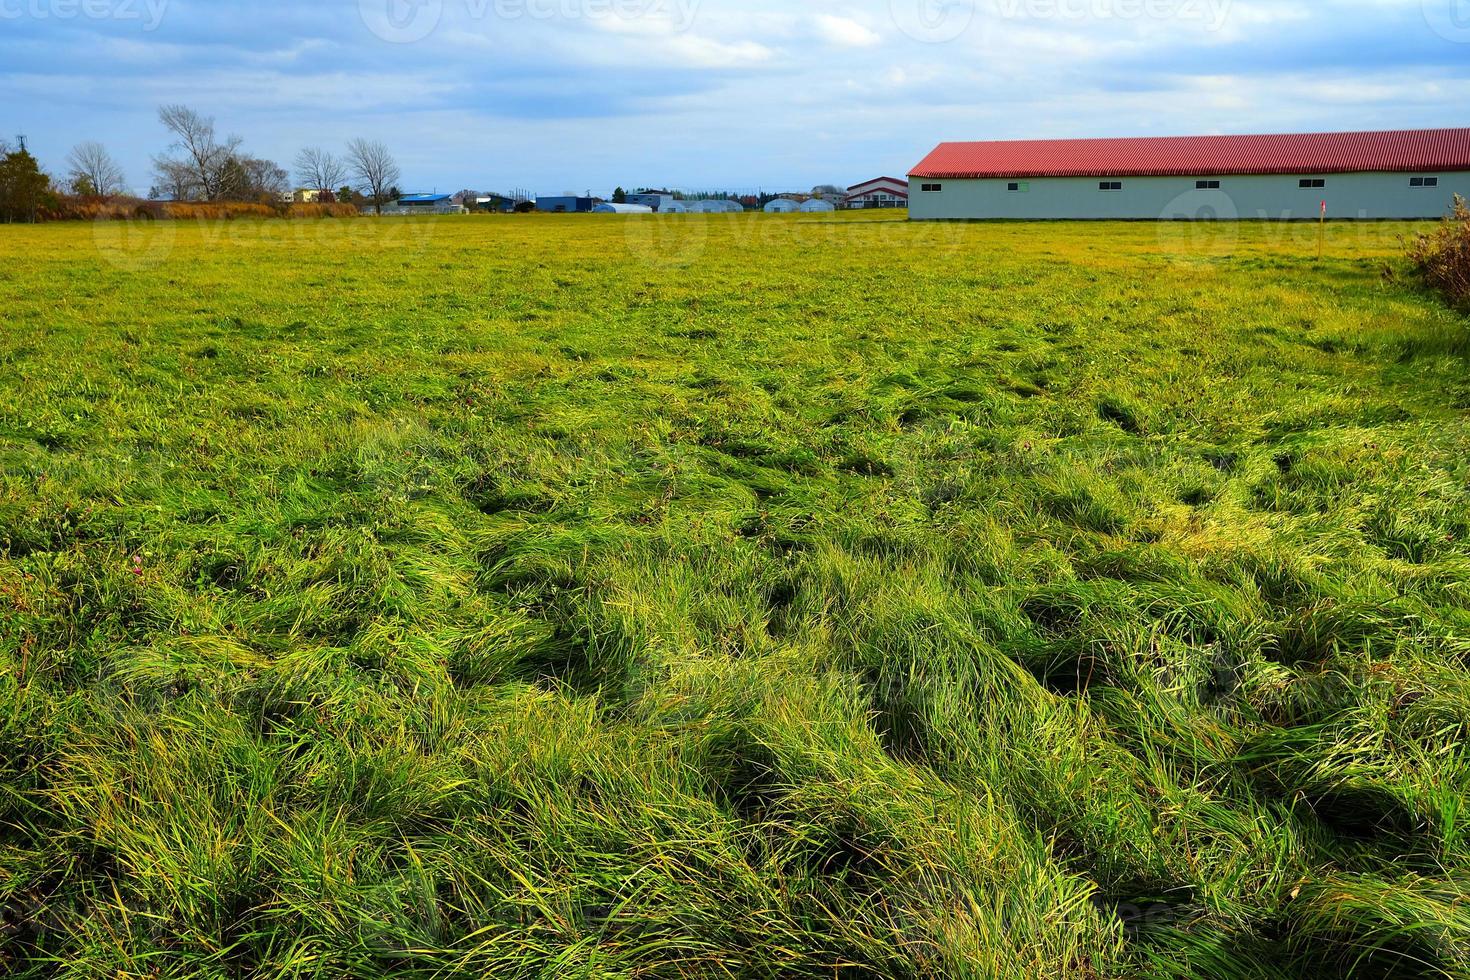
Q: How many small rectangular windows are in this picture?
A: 6